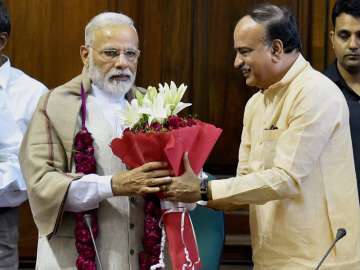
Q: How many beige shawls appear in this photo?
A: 1